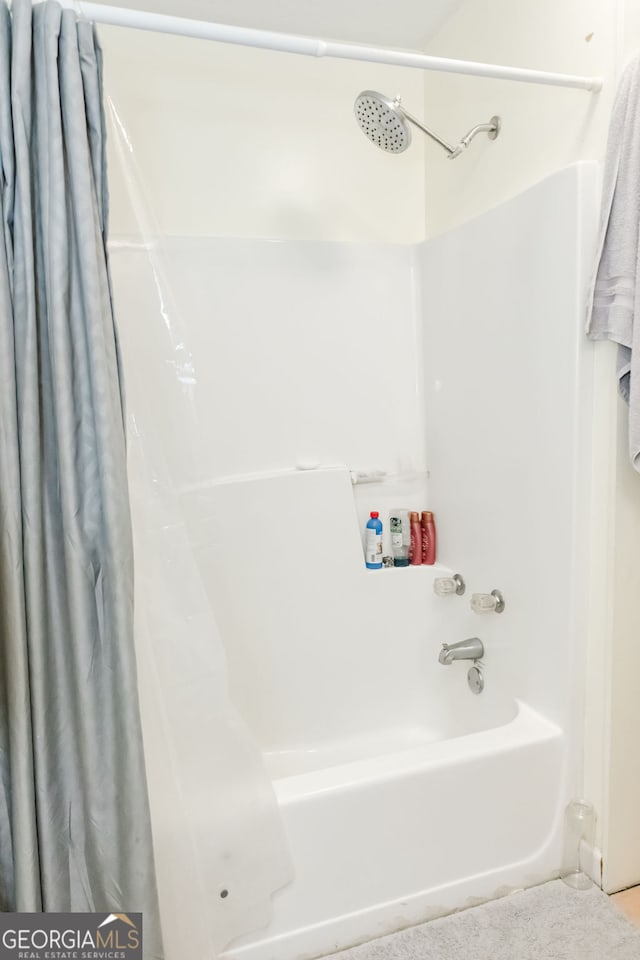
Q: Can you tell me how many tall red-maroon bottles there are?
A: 2